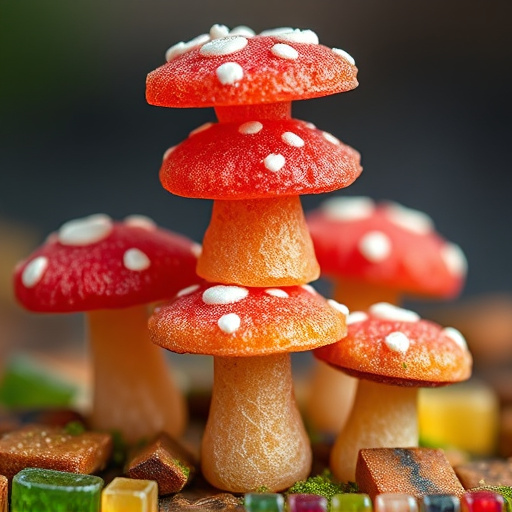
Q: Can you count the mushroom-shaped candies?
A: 6